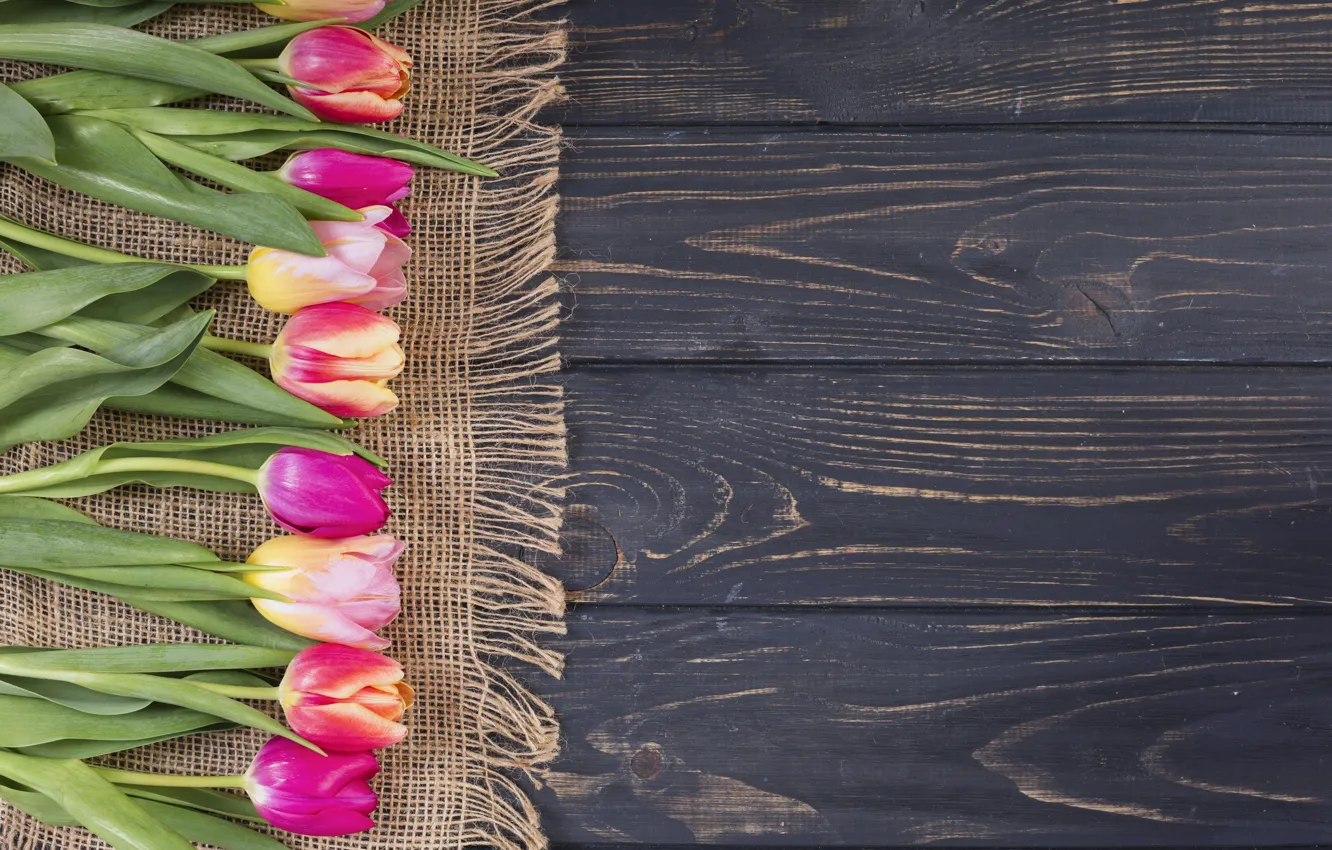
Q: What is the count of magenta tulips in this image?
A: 3